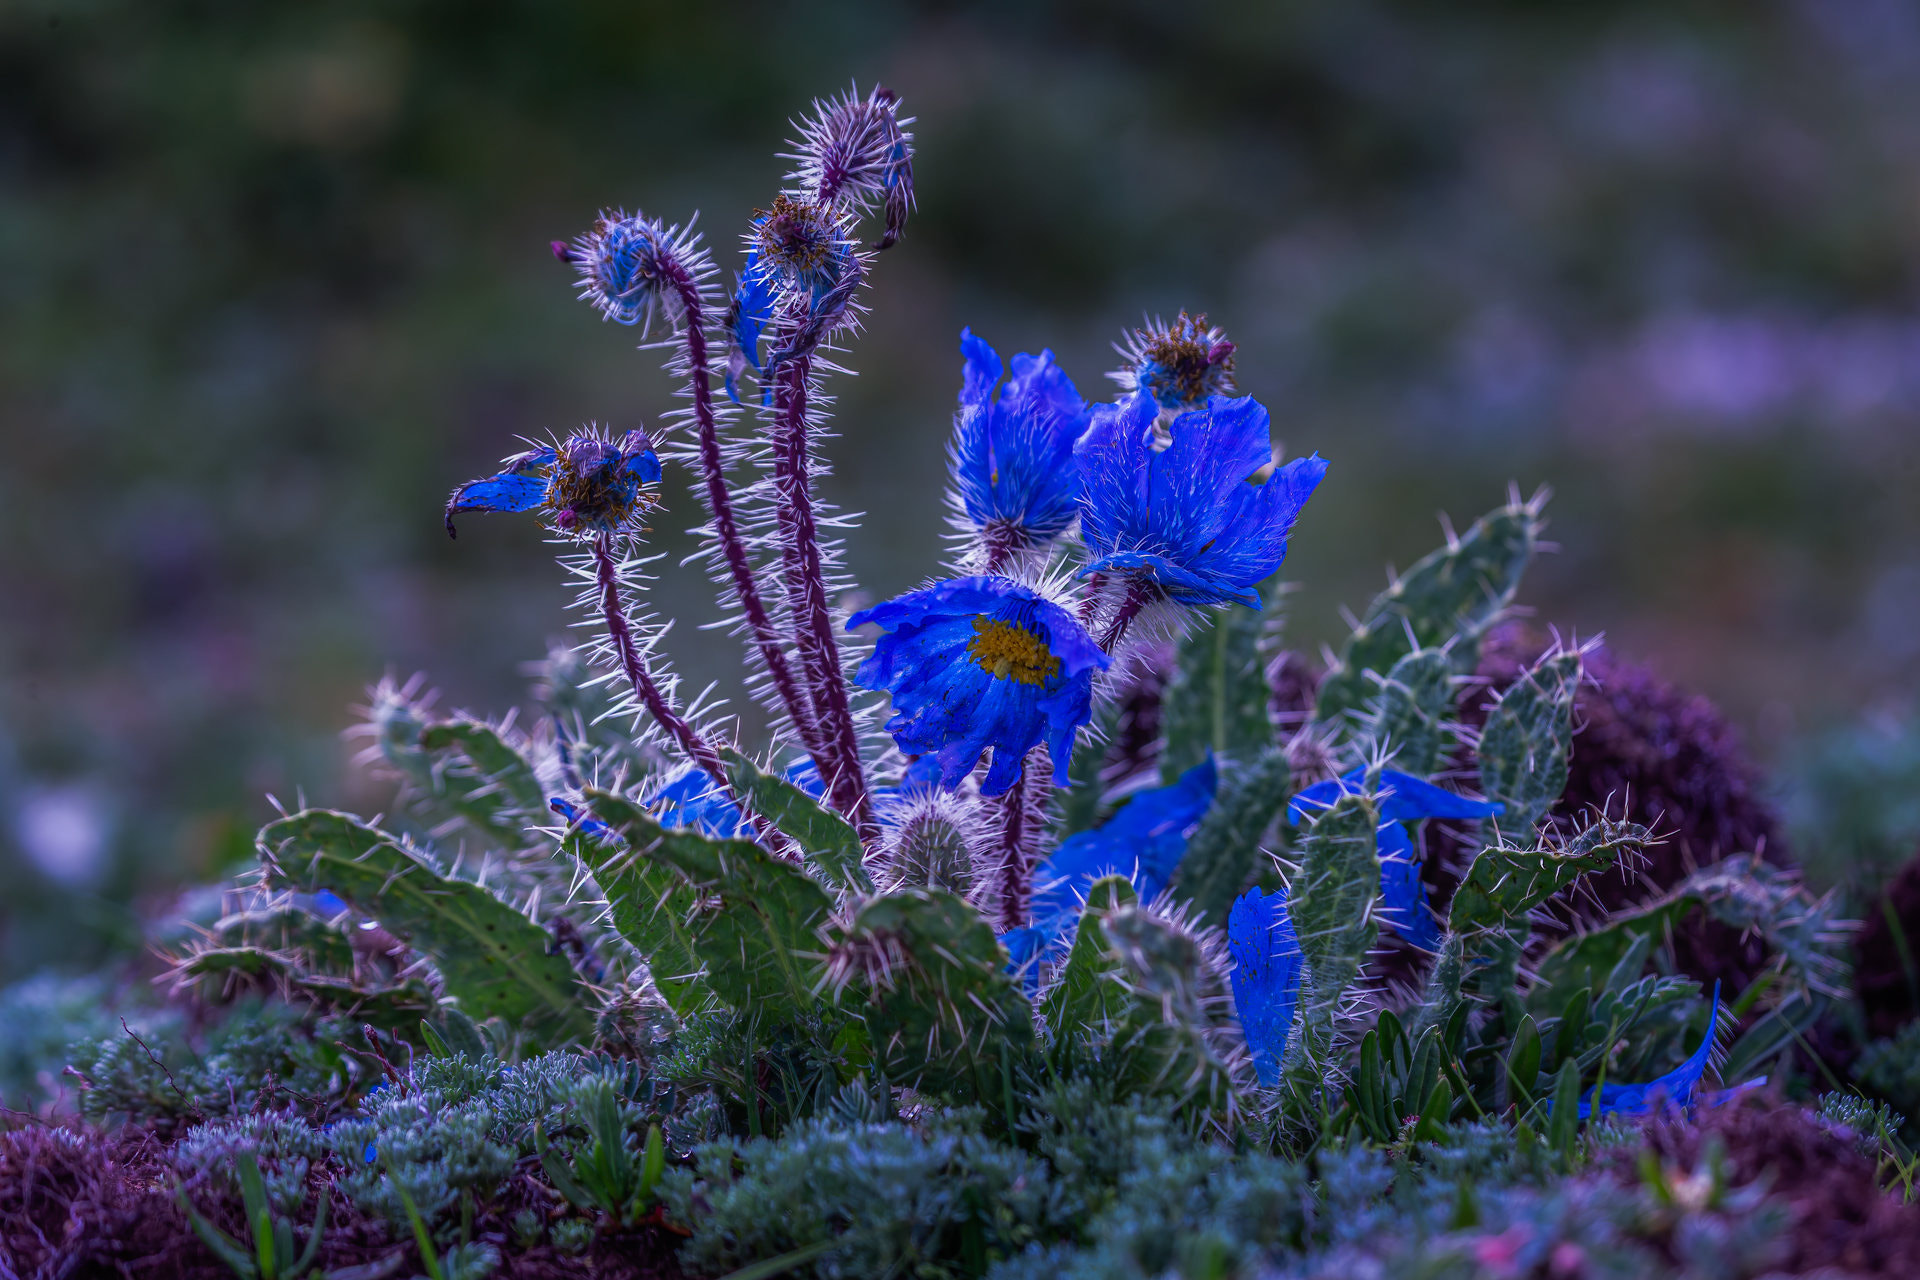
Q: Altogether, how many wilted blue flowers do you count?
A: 5